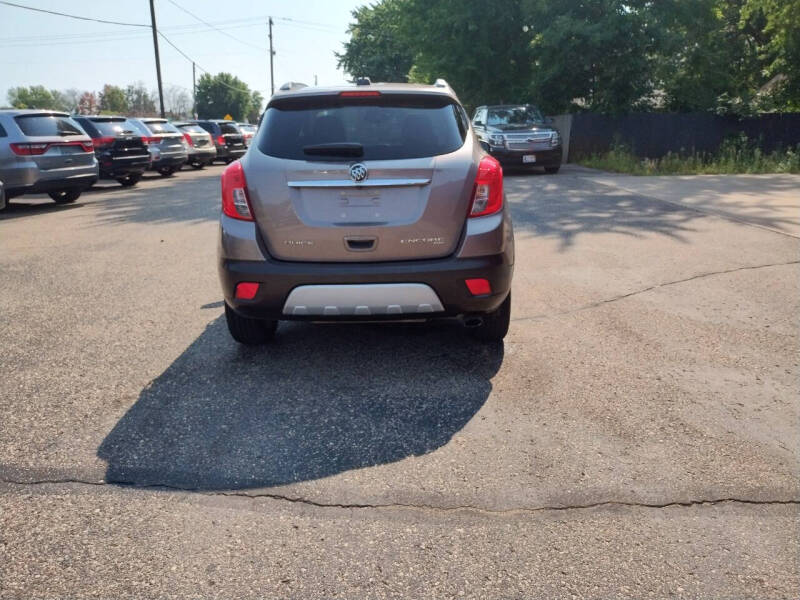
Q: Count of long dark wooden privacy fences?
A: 1